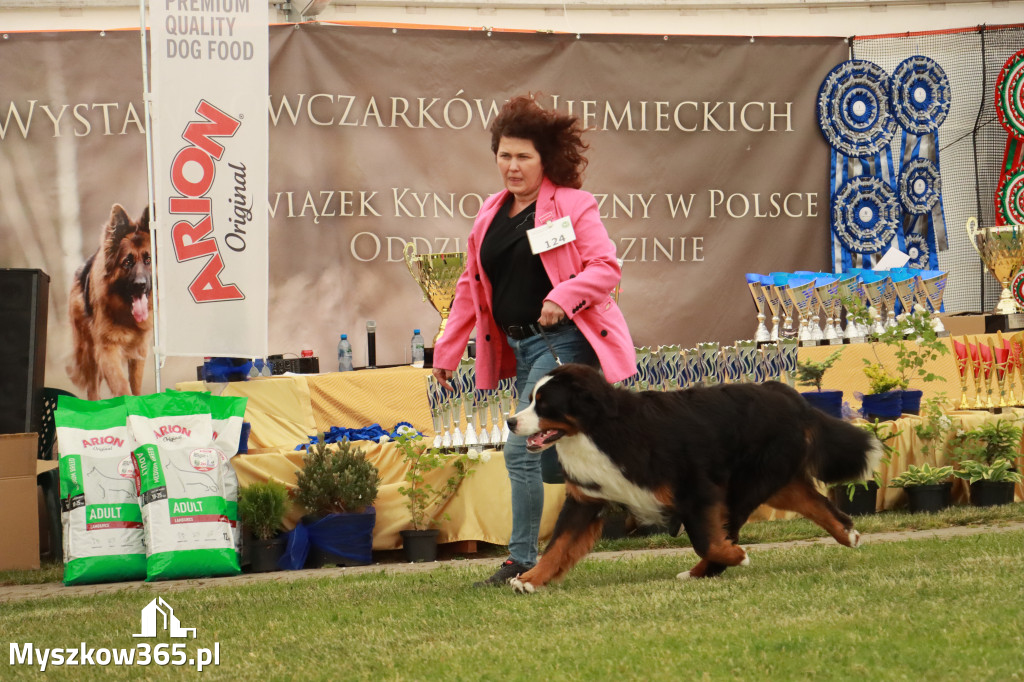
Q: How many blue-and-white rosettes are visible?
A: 5